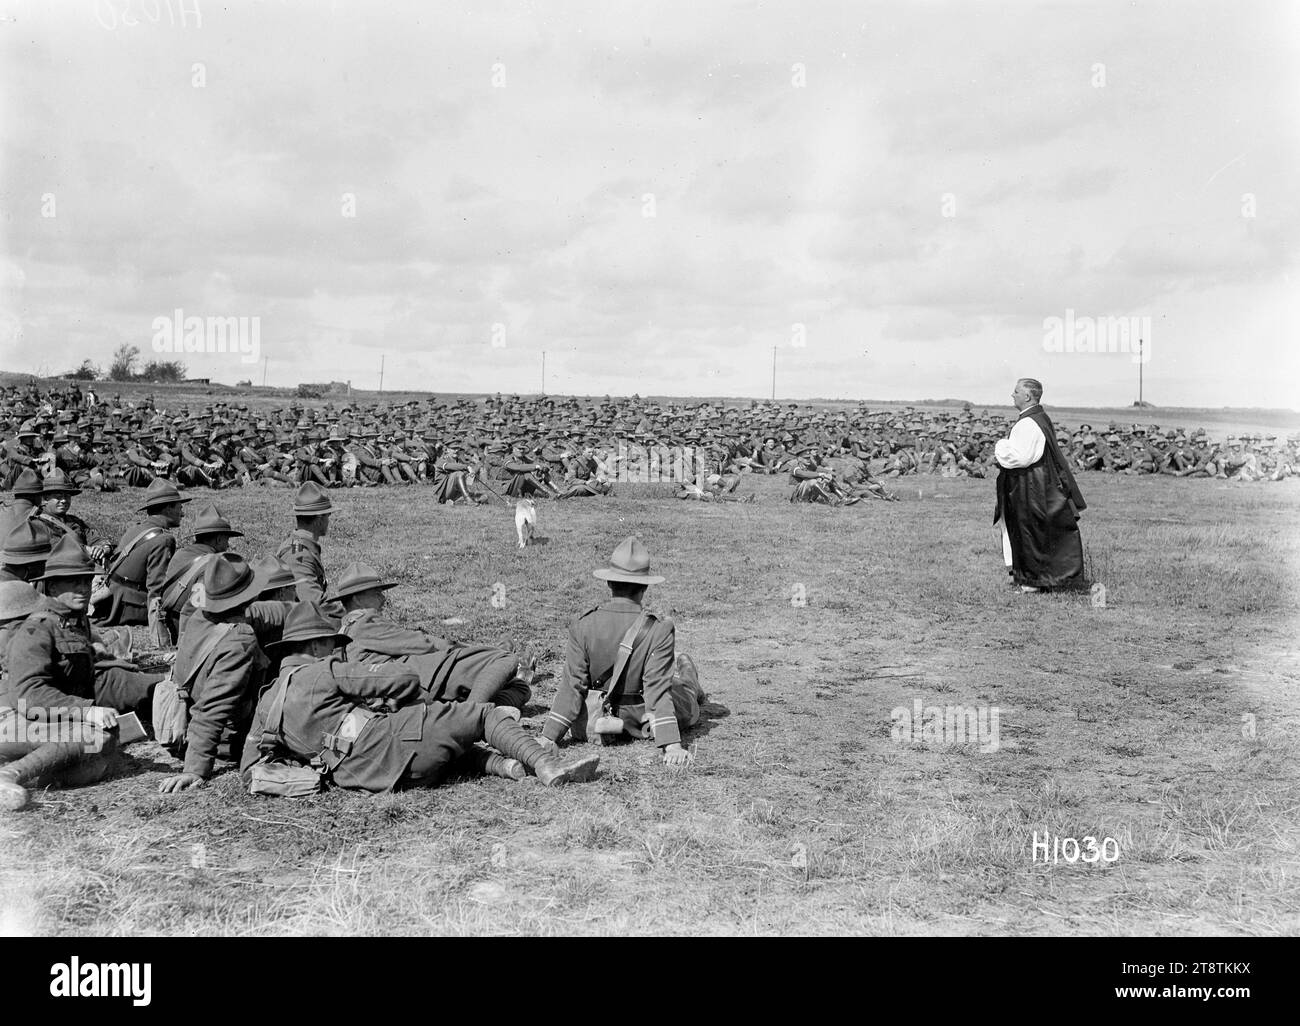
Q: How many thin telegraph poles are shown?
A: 5